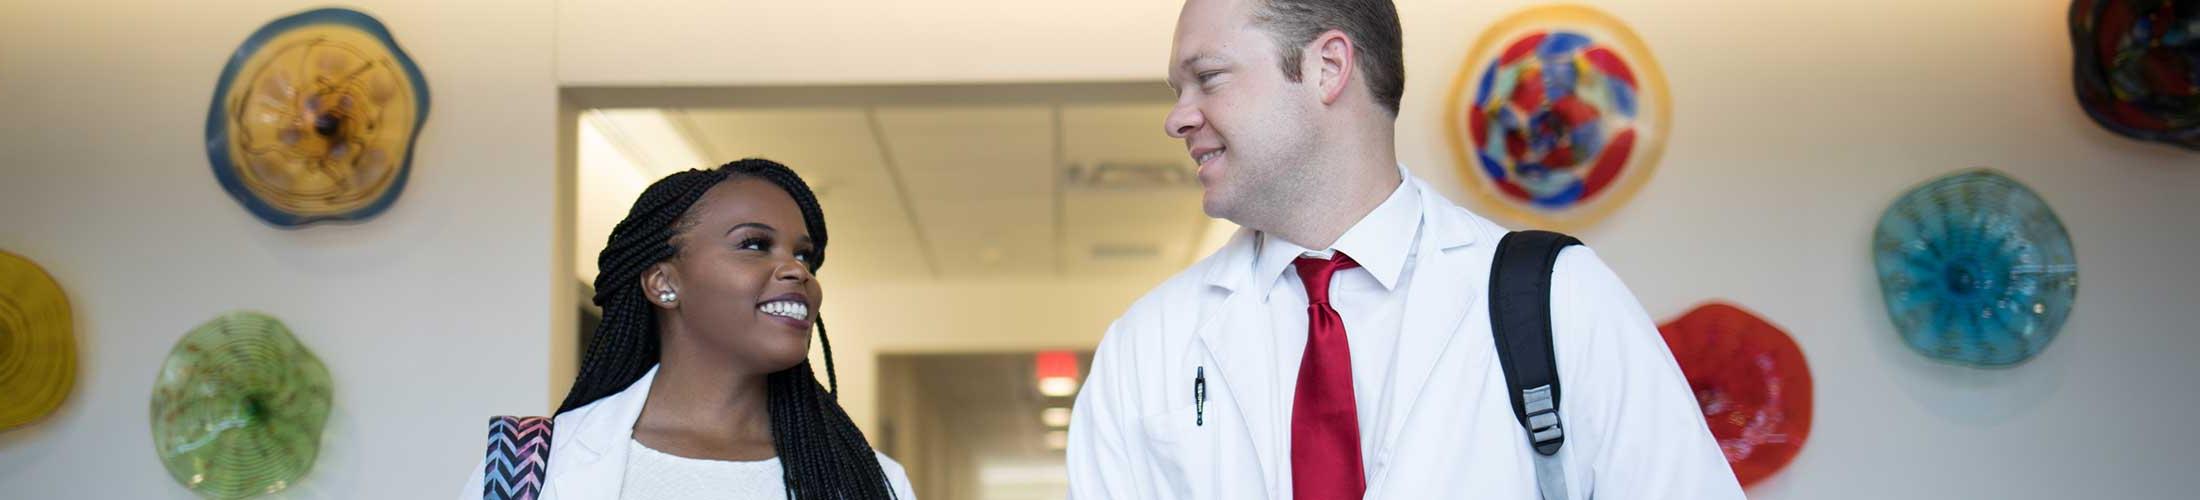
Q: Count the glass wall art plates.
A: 7